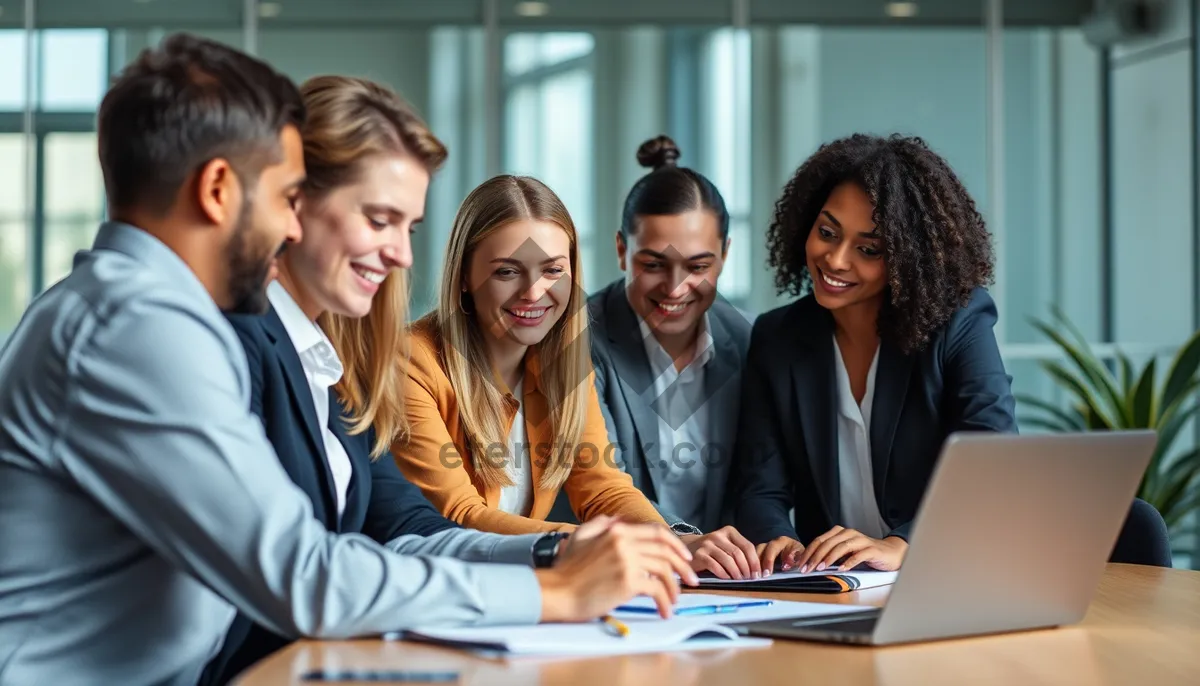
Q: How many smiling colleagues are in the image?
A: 5